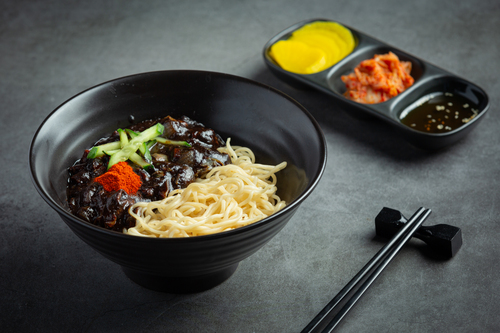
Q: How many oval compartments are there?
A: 3